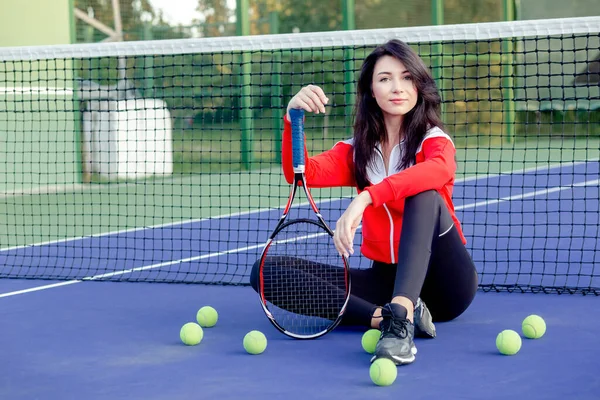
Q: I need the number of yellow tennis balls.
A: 7